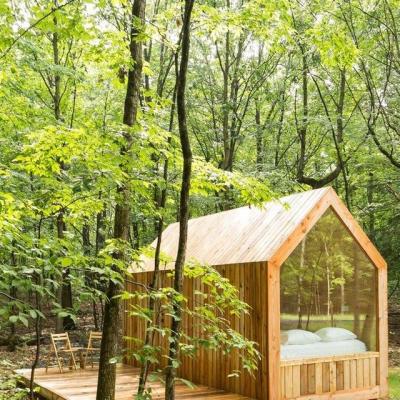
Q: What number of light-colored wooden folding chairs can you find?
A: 2